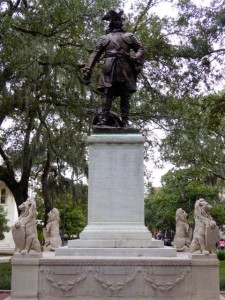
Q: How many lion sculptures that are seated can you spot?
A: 4